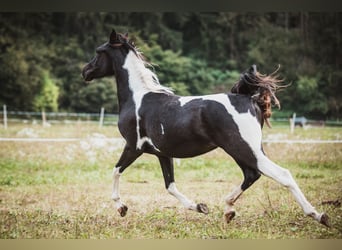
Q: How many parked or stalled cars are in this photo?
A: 0